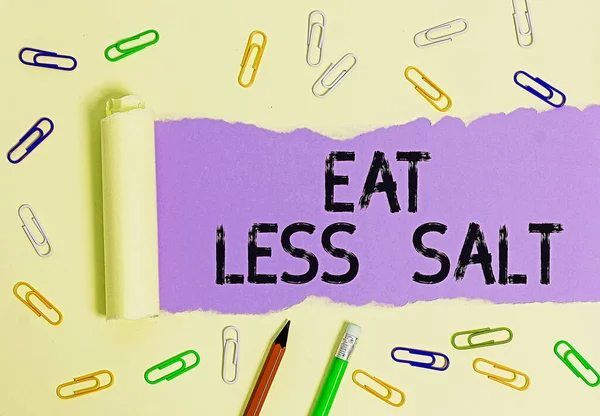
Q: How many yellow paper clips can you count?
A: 6